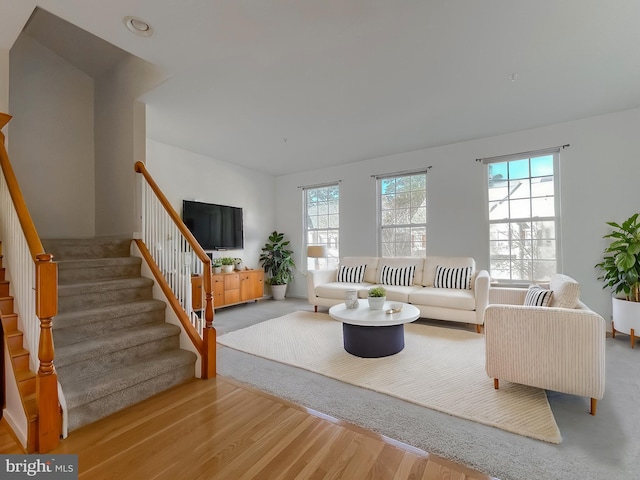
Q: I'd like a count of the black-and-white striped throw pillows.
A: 4